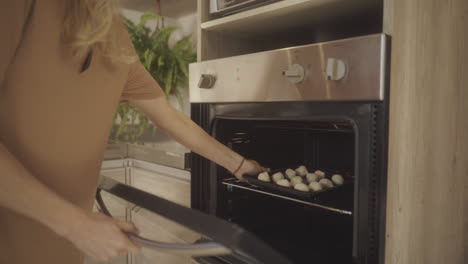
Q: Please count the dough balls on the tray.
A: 12